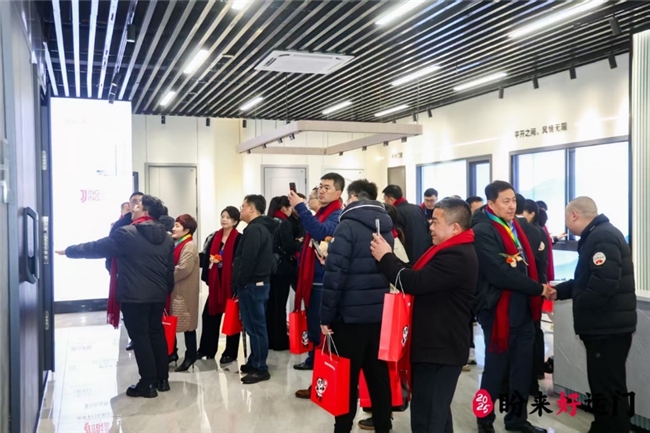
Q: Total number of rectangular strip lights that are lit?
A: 10